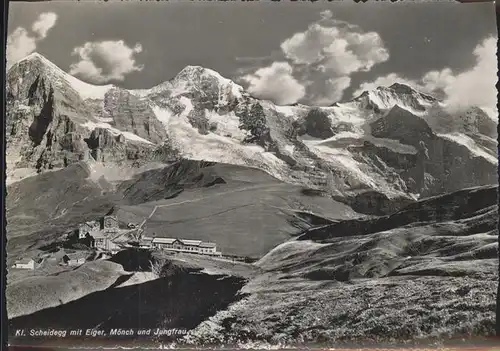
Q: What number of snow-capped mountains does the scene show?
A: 3